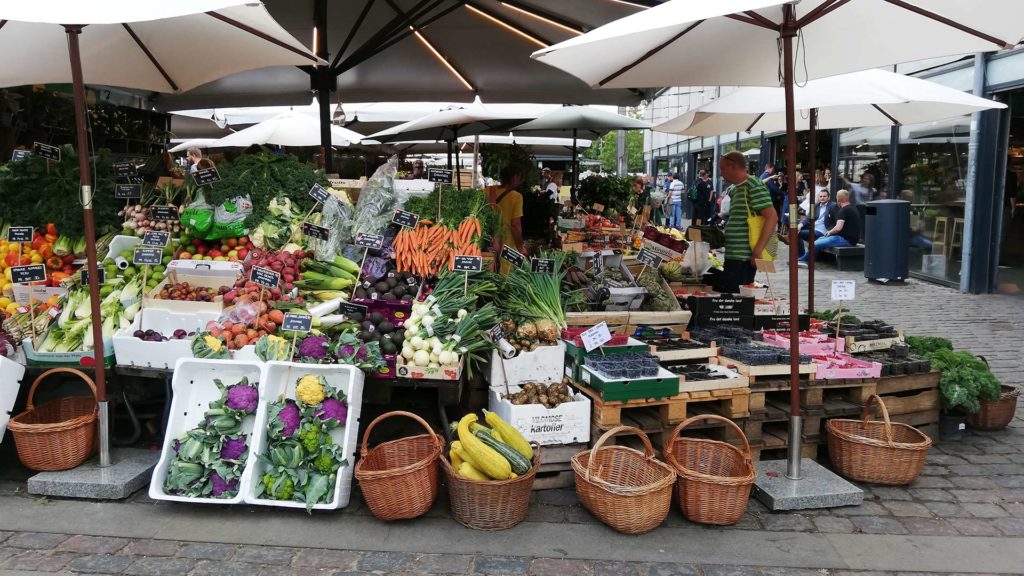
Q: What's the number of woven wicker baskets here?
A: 7